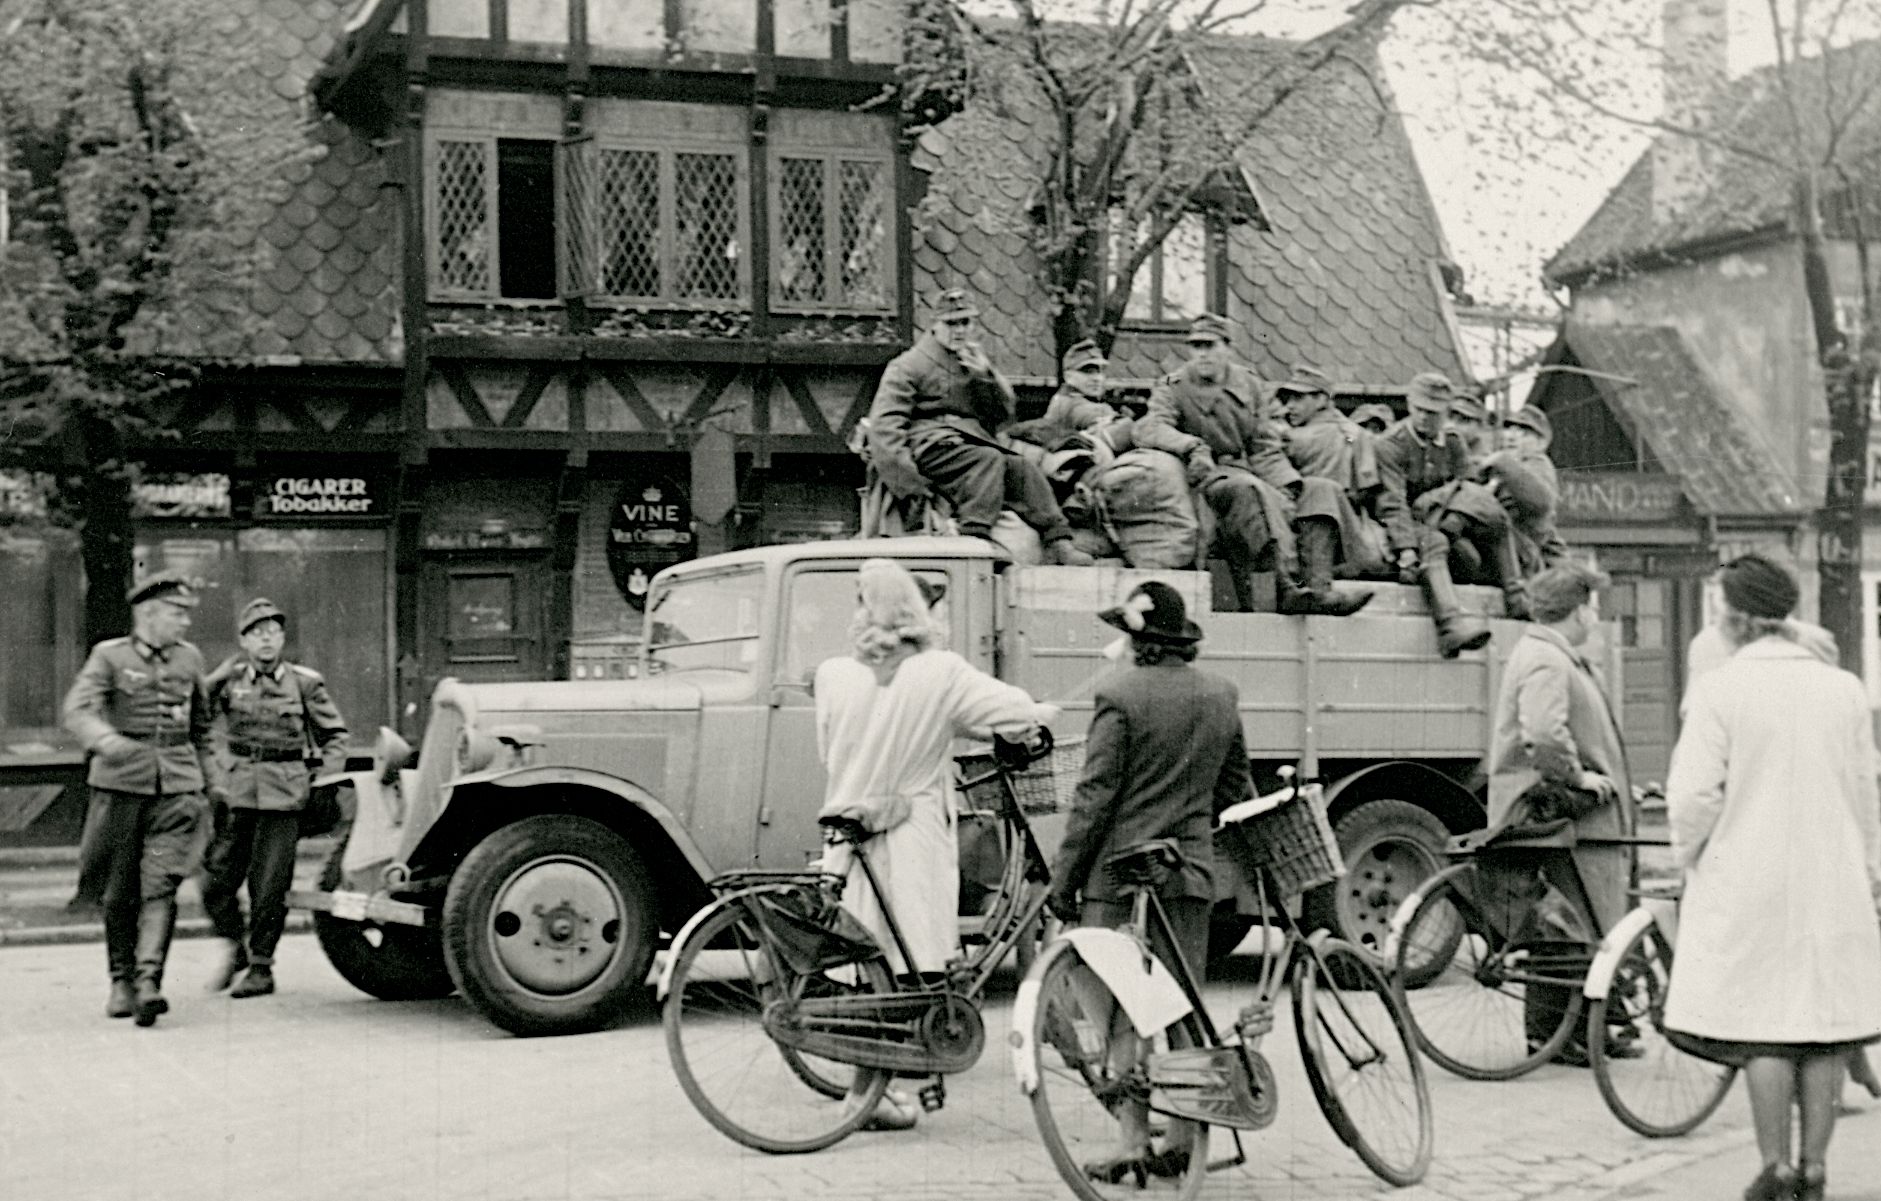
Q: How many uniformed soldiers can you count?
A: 10